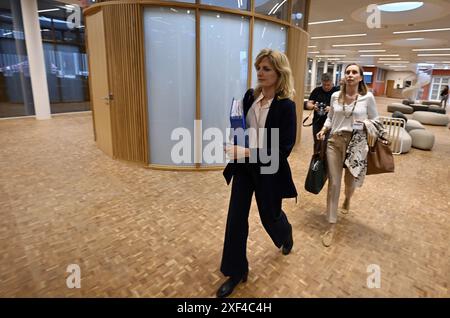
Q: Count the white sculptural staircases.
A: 1